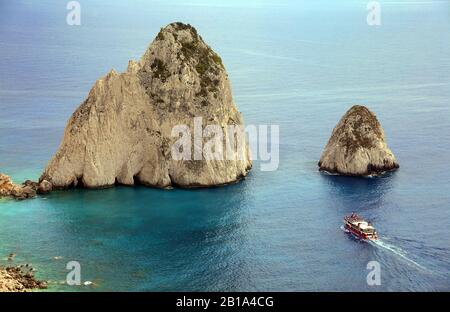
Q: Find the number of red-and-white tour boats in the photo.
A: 1